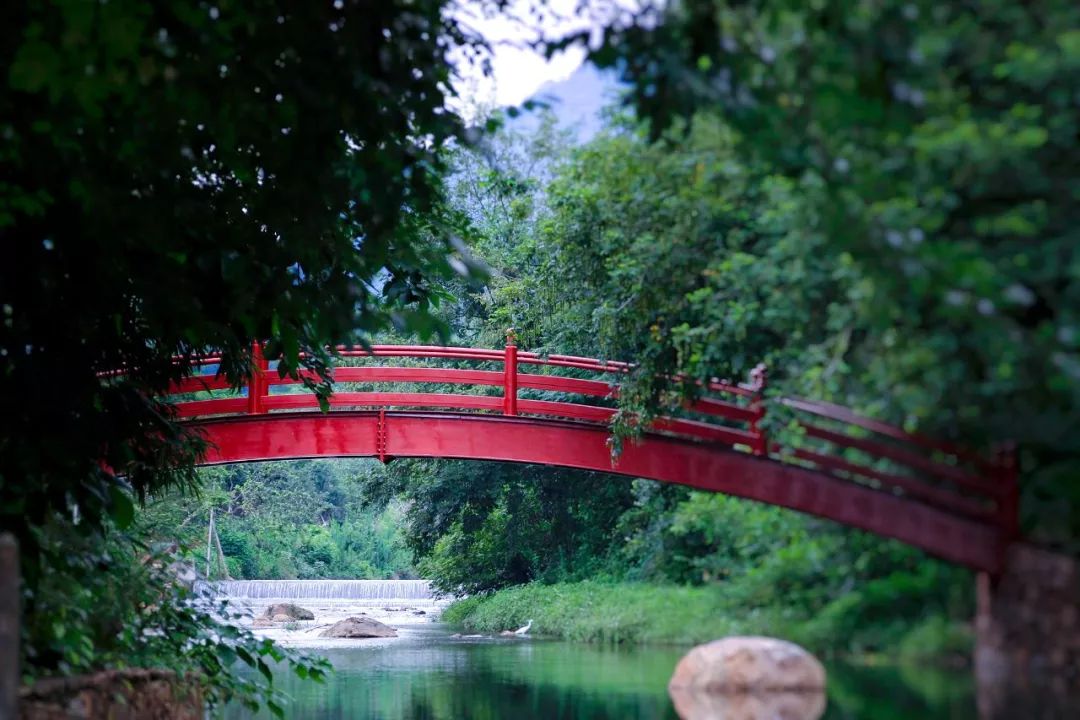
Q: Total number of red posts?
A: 4